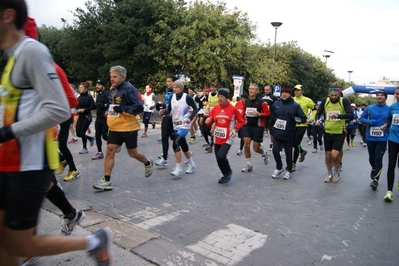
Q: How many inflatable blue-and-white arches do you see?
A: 1